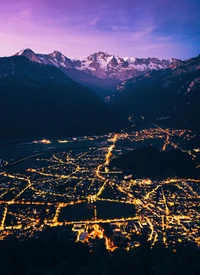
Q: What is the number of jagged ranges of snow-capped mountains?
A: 1